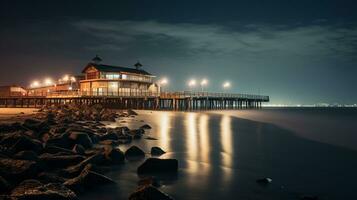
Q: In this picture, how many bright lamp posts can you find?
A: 8